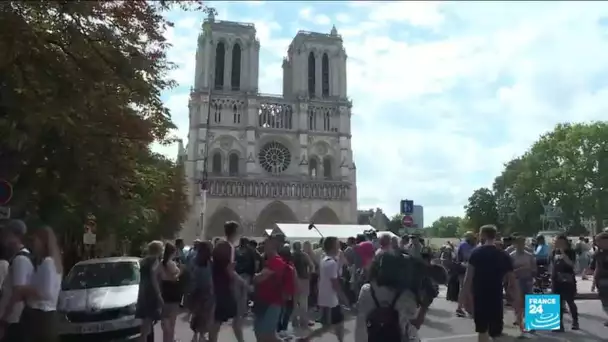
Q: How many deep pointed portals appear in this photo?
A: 3